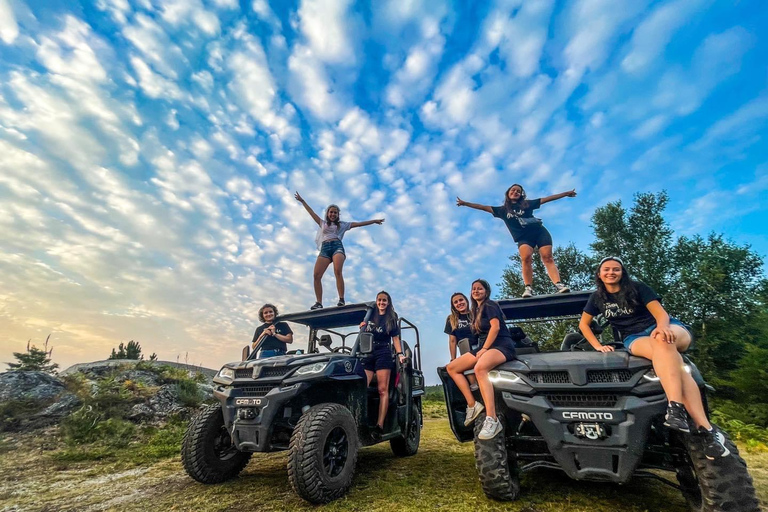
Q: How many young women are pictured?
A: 7